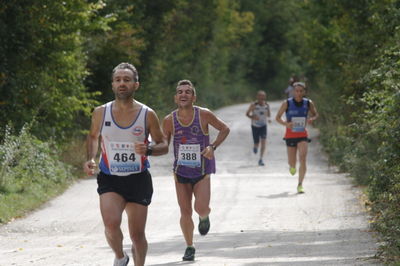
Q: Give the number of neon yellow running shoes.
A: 2